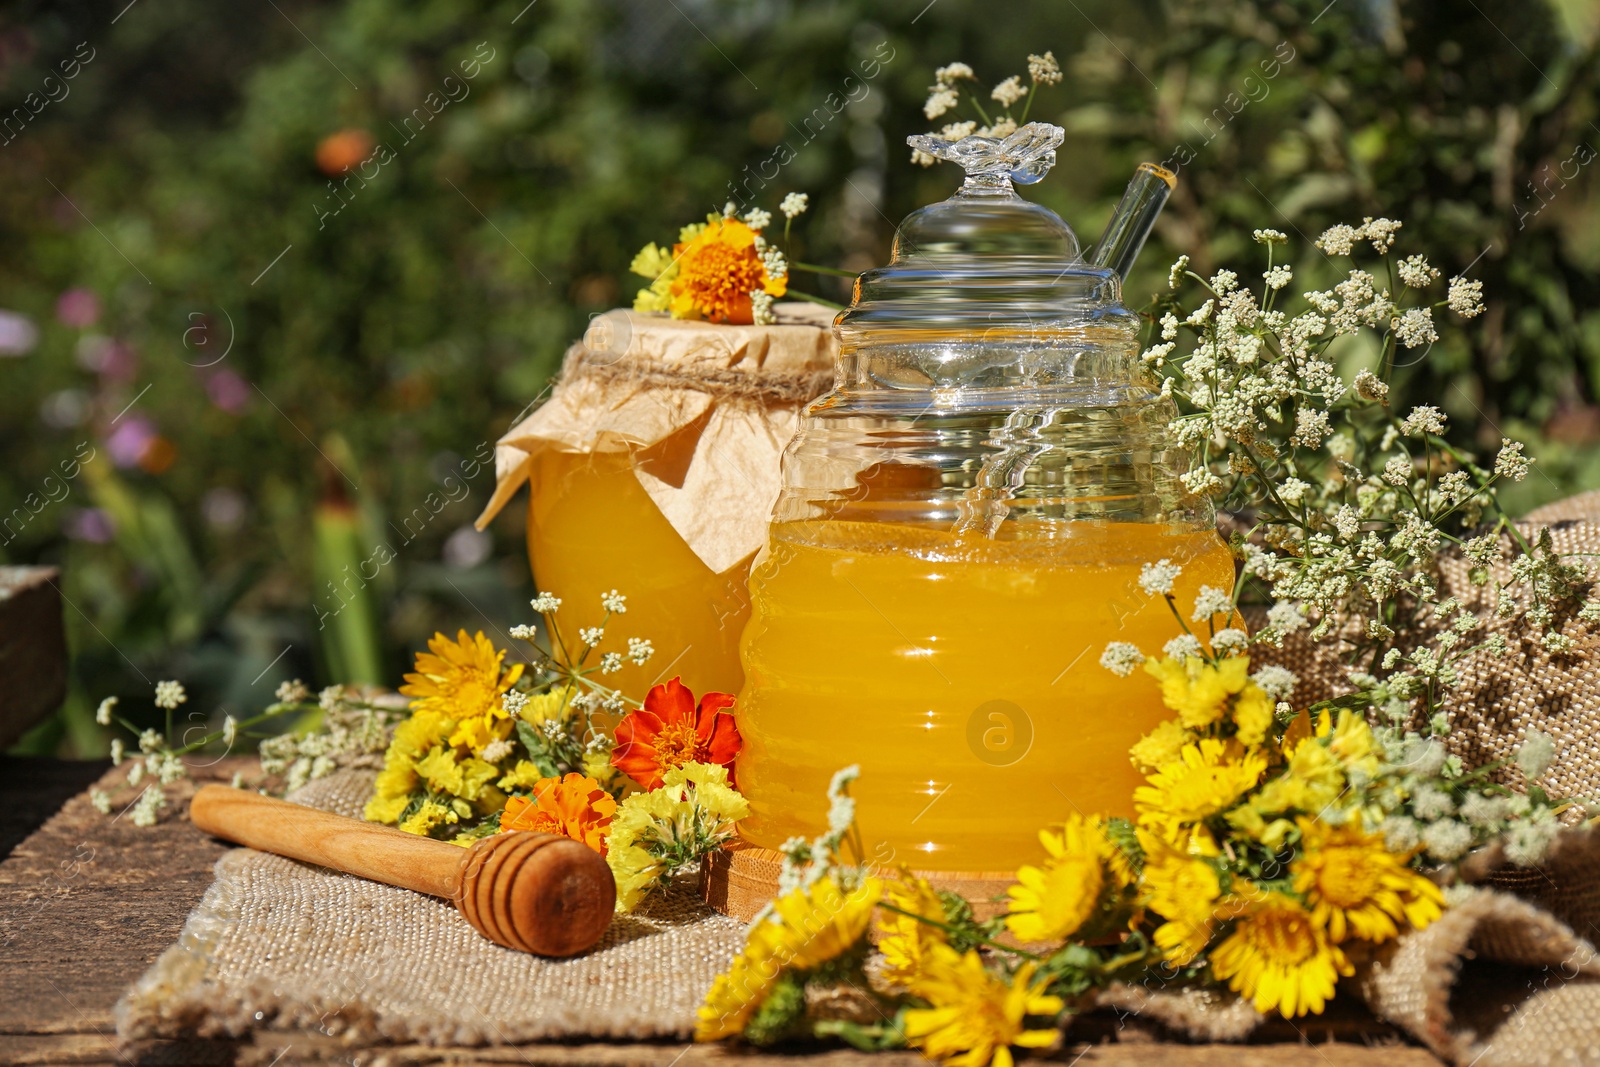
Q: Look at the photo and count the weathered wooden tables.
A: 1